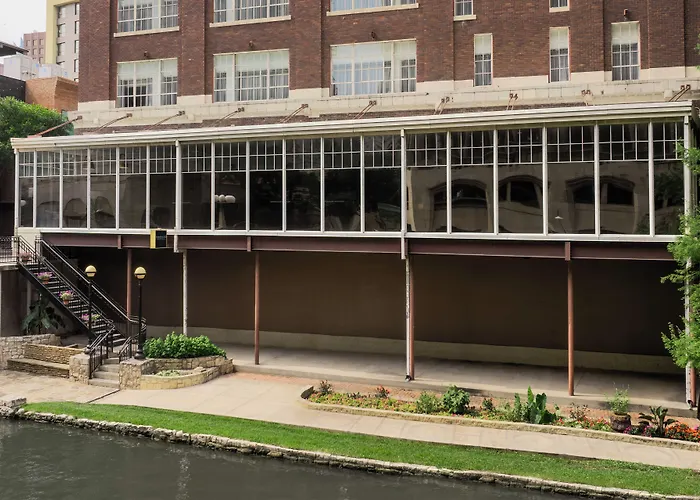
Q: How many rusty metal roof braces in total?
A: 10